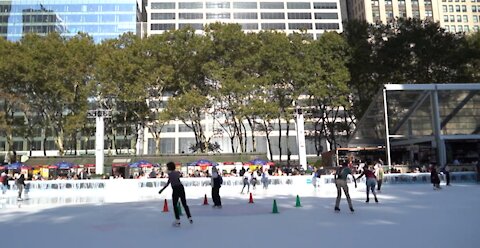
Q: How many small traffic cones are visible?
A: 6